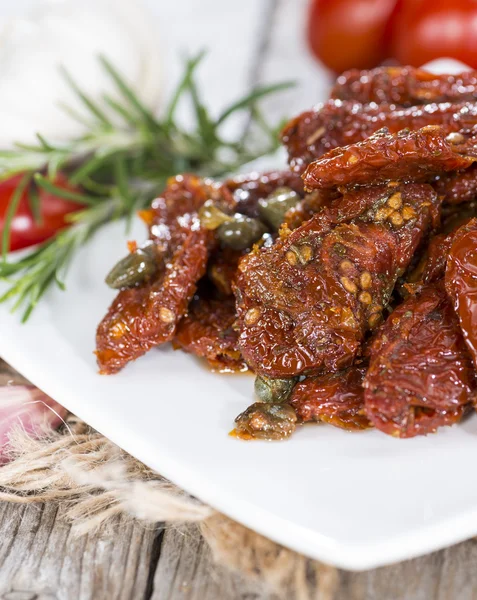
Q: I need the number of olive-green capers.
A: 5